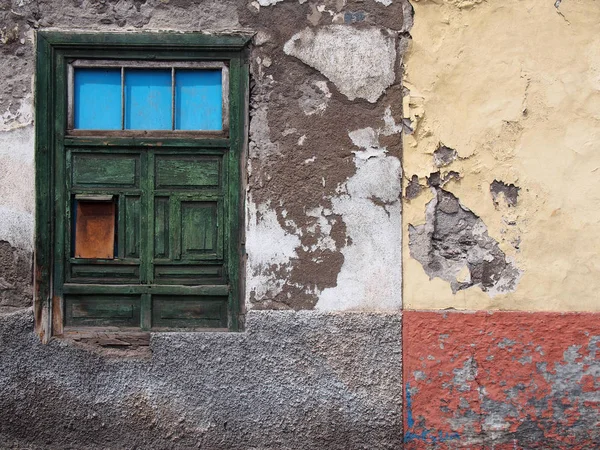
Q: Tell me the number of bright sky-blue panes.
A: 3